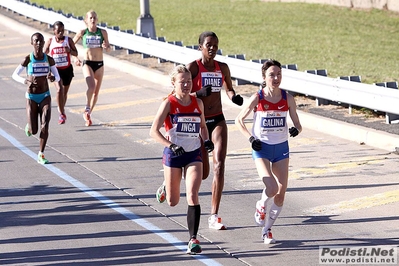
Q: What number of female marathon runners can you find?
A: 6